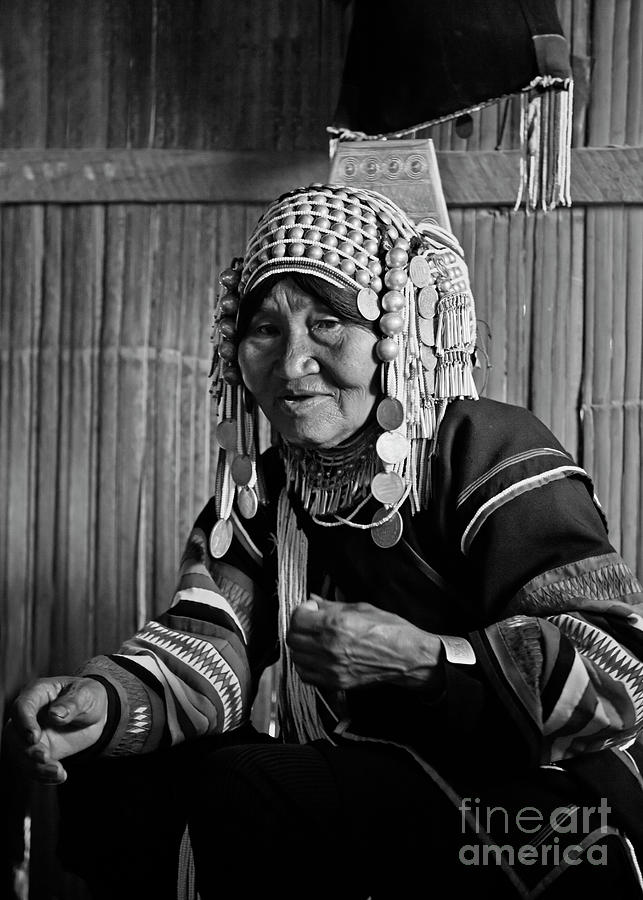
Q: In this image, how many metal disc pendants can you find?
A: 13